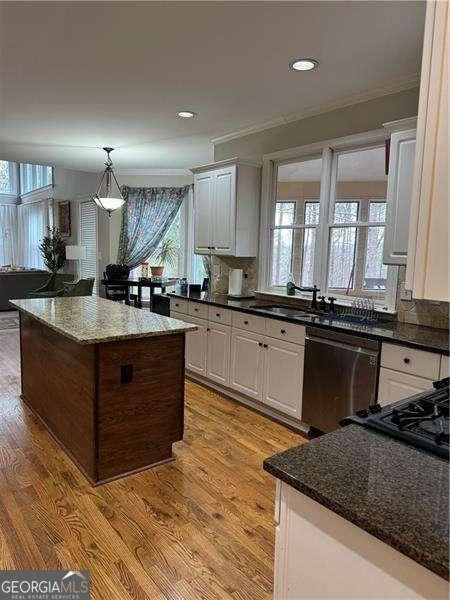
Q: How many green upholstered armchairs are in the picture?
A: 2